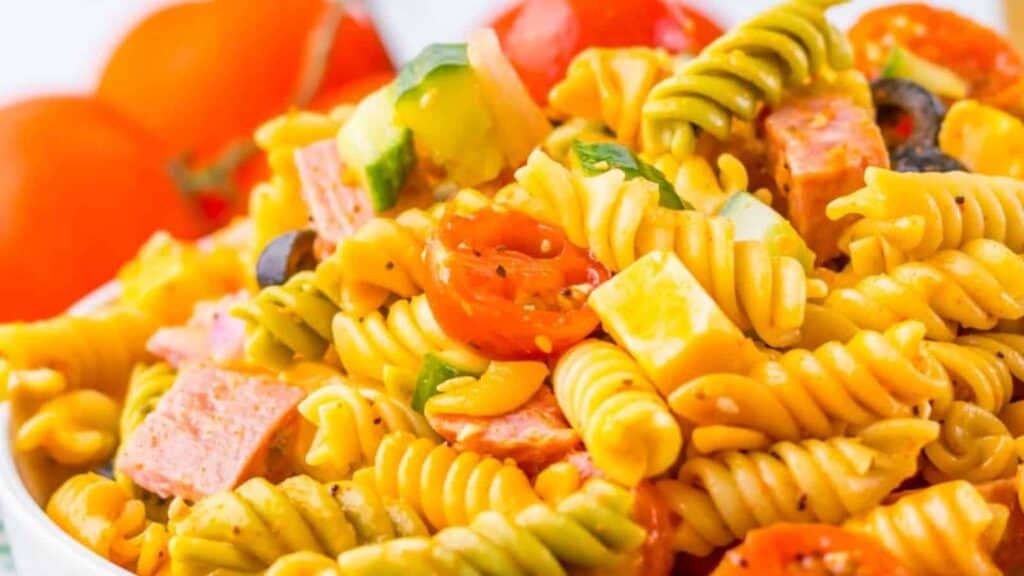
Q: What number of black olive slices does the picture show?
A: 3